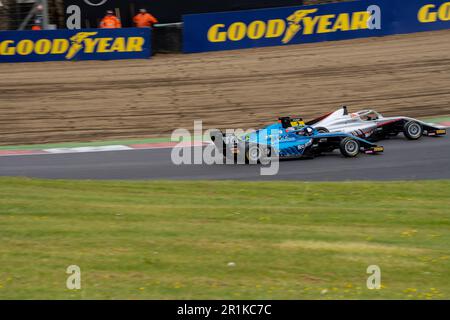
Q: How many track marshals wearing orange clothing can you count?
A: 2